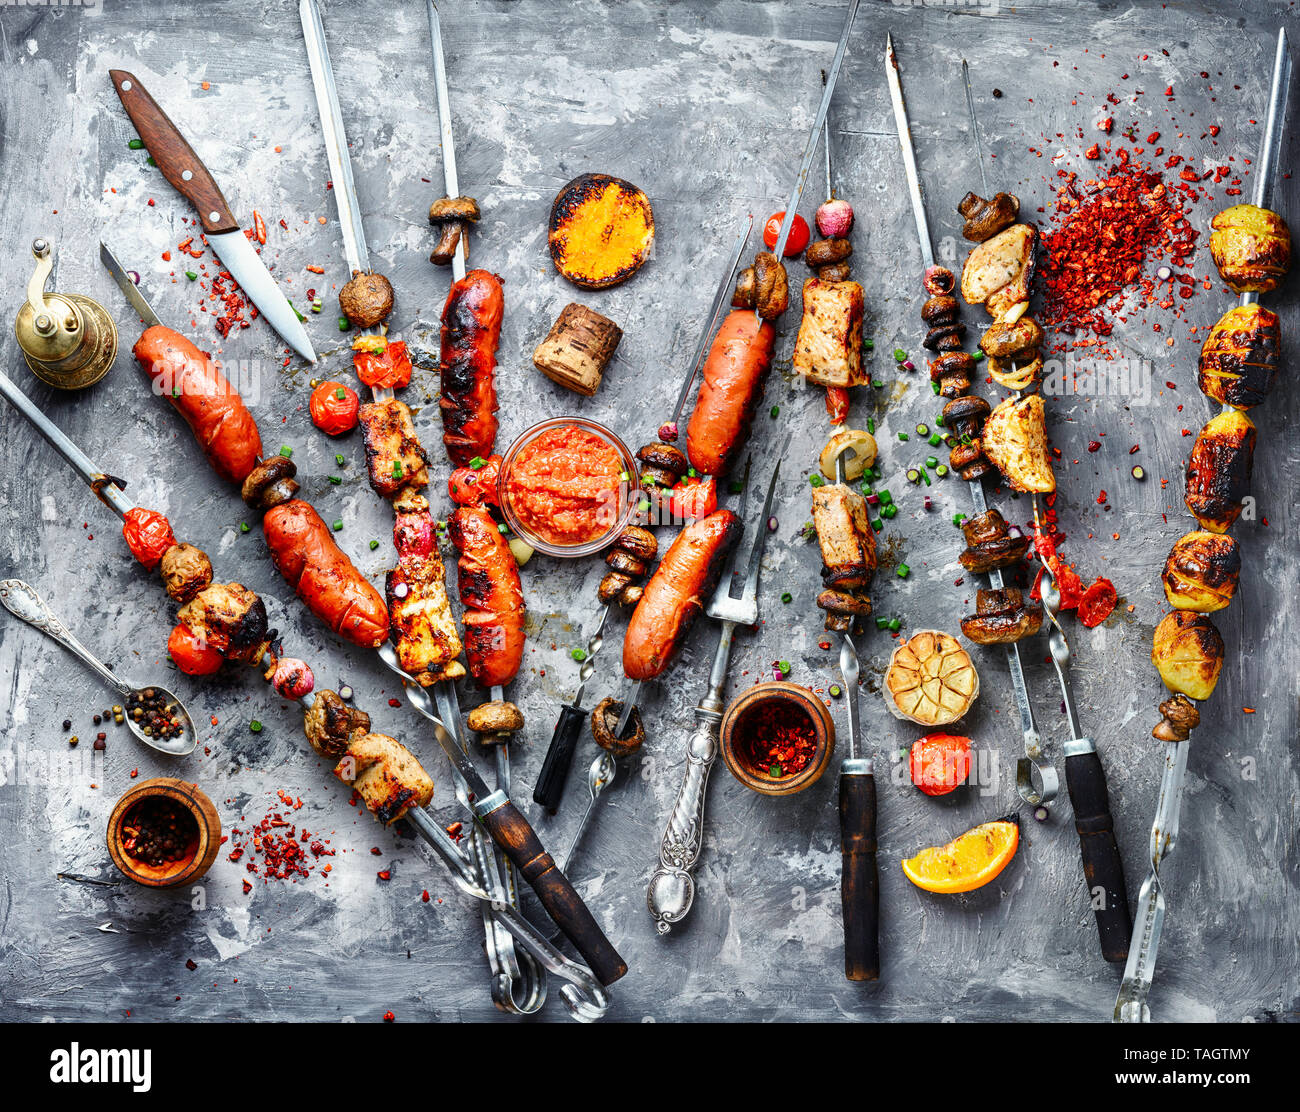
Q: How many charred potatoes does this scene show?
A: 5